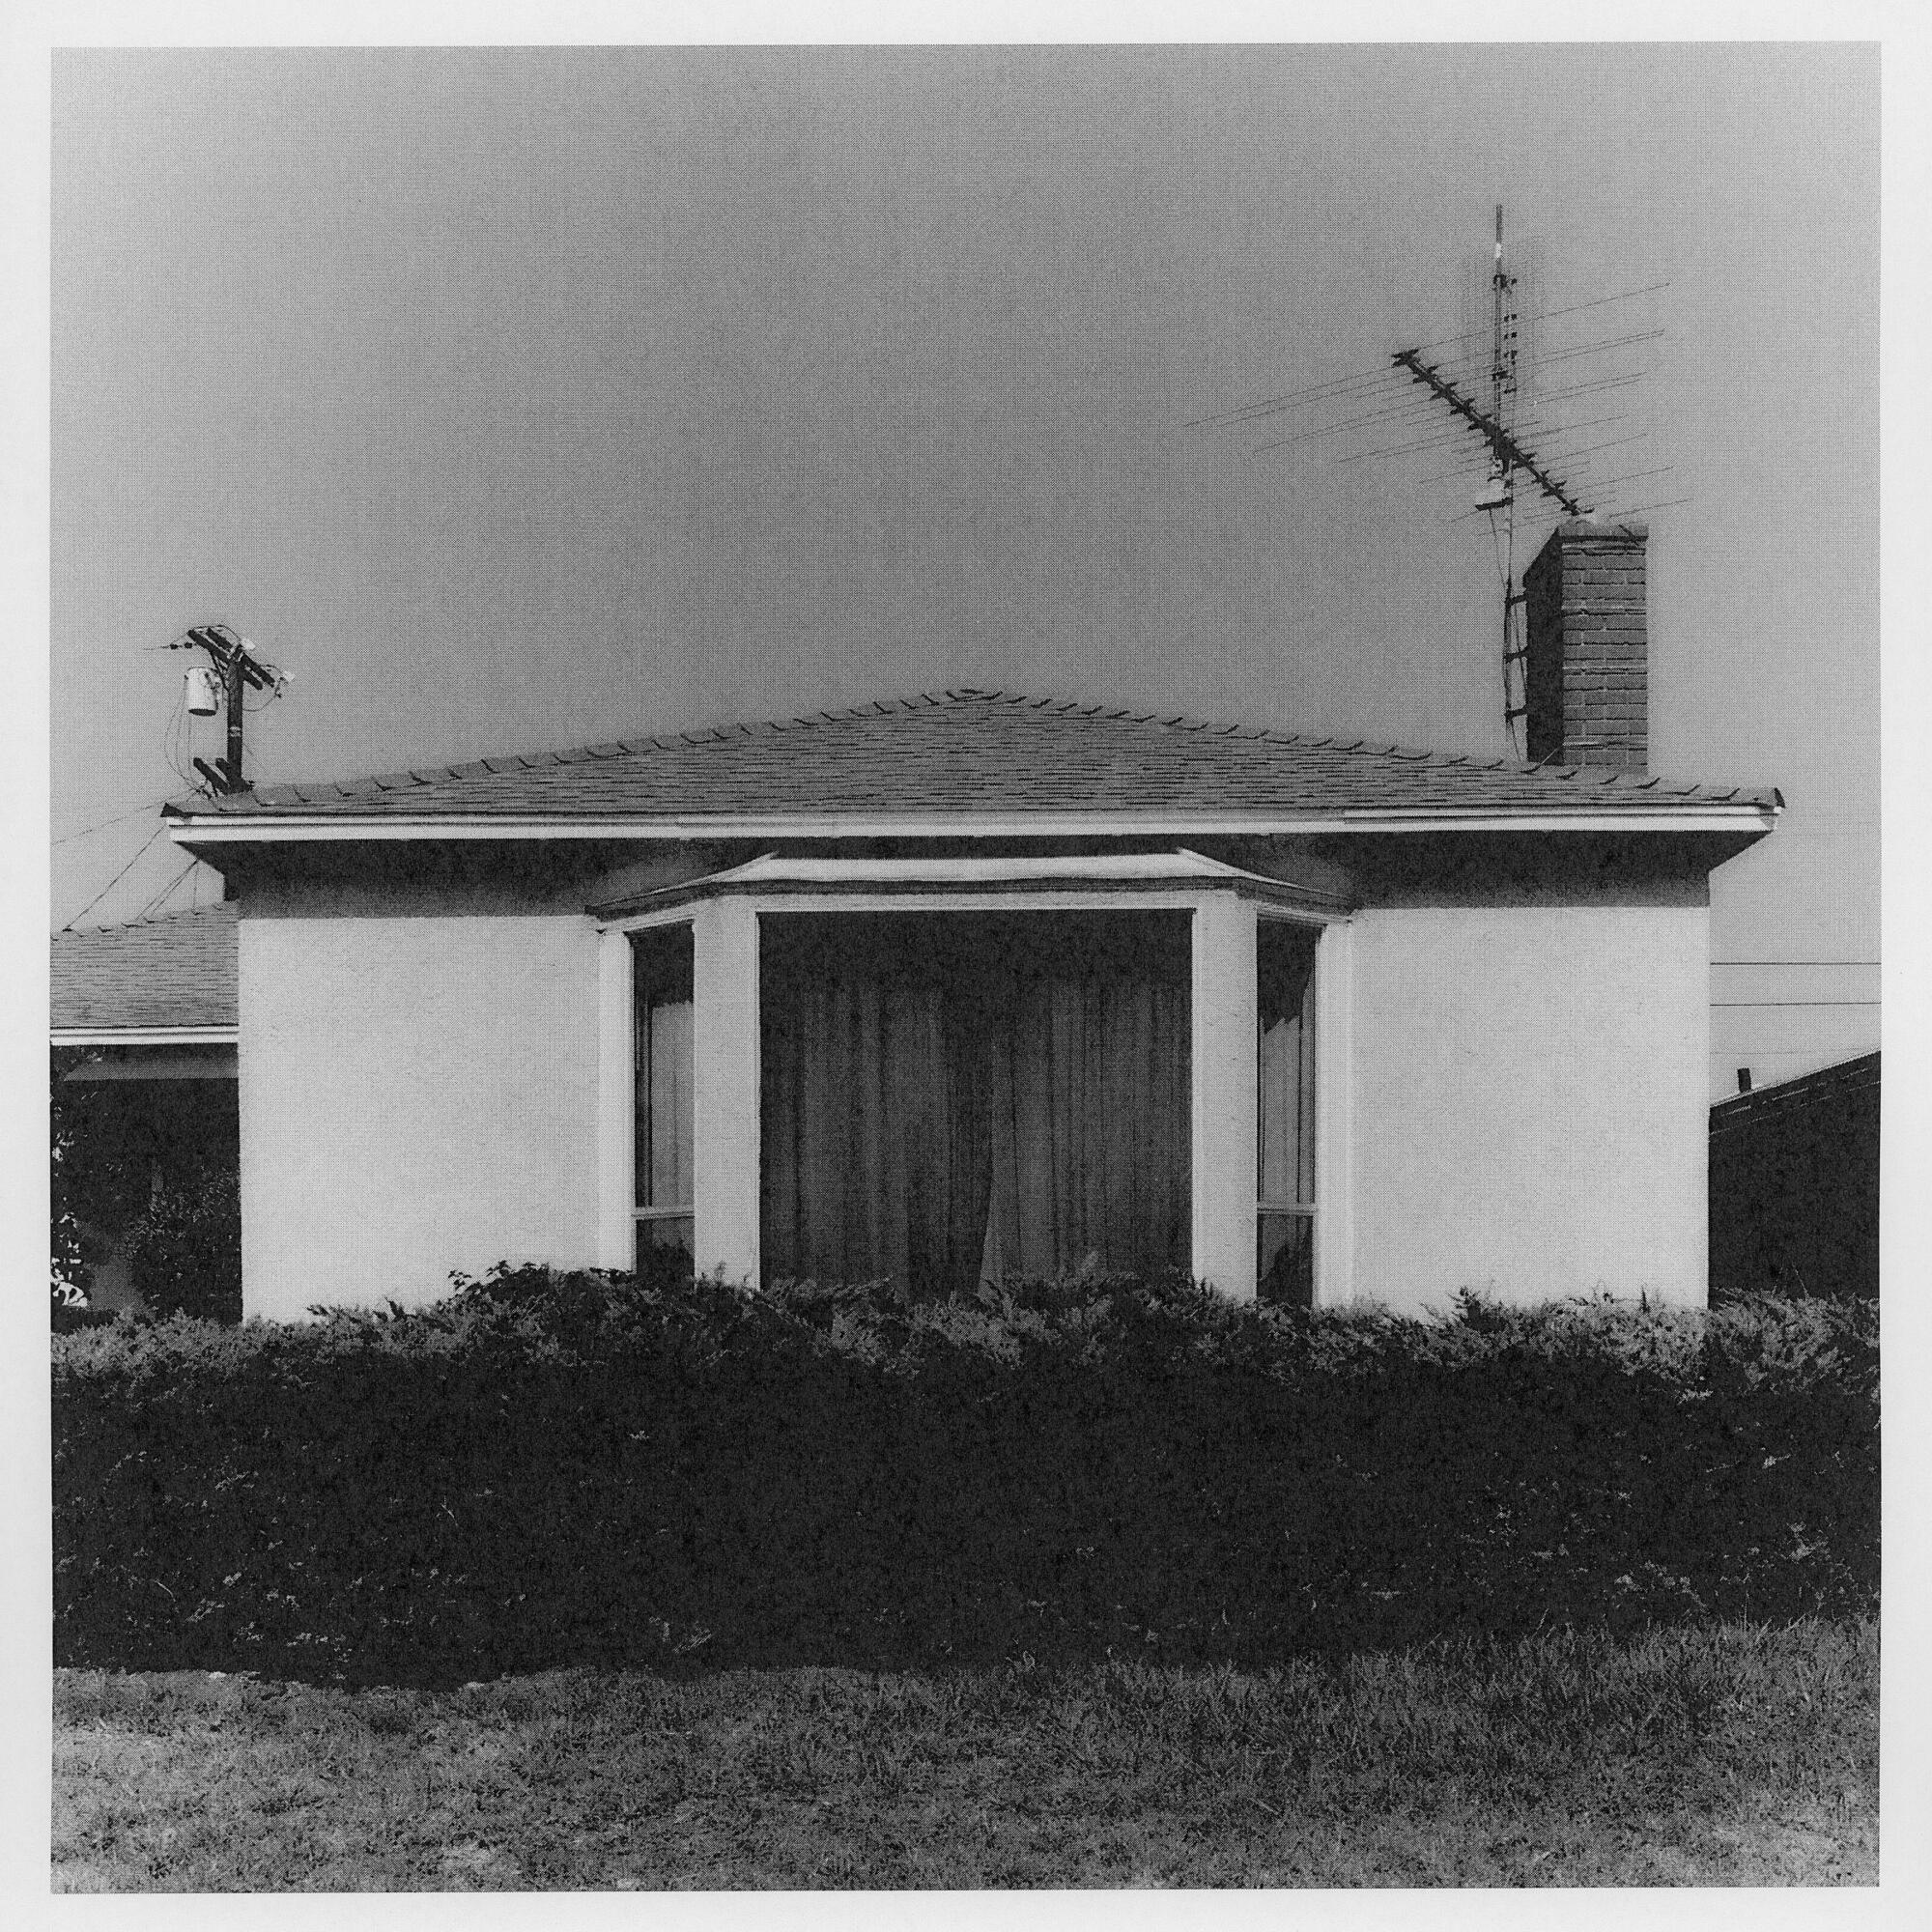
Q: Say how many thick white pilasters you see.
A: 2